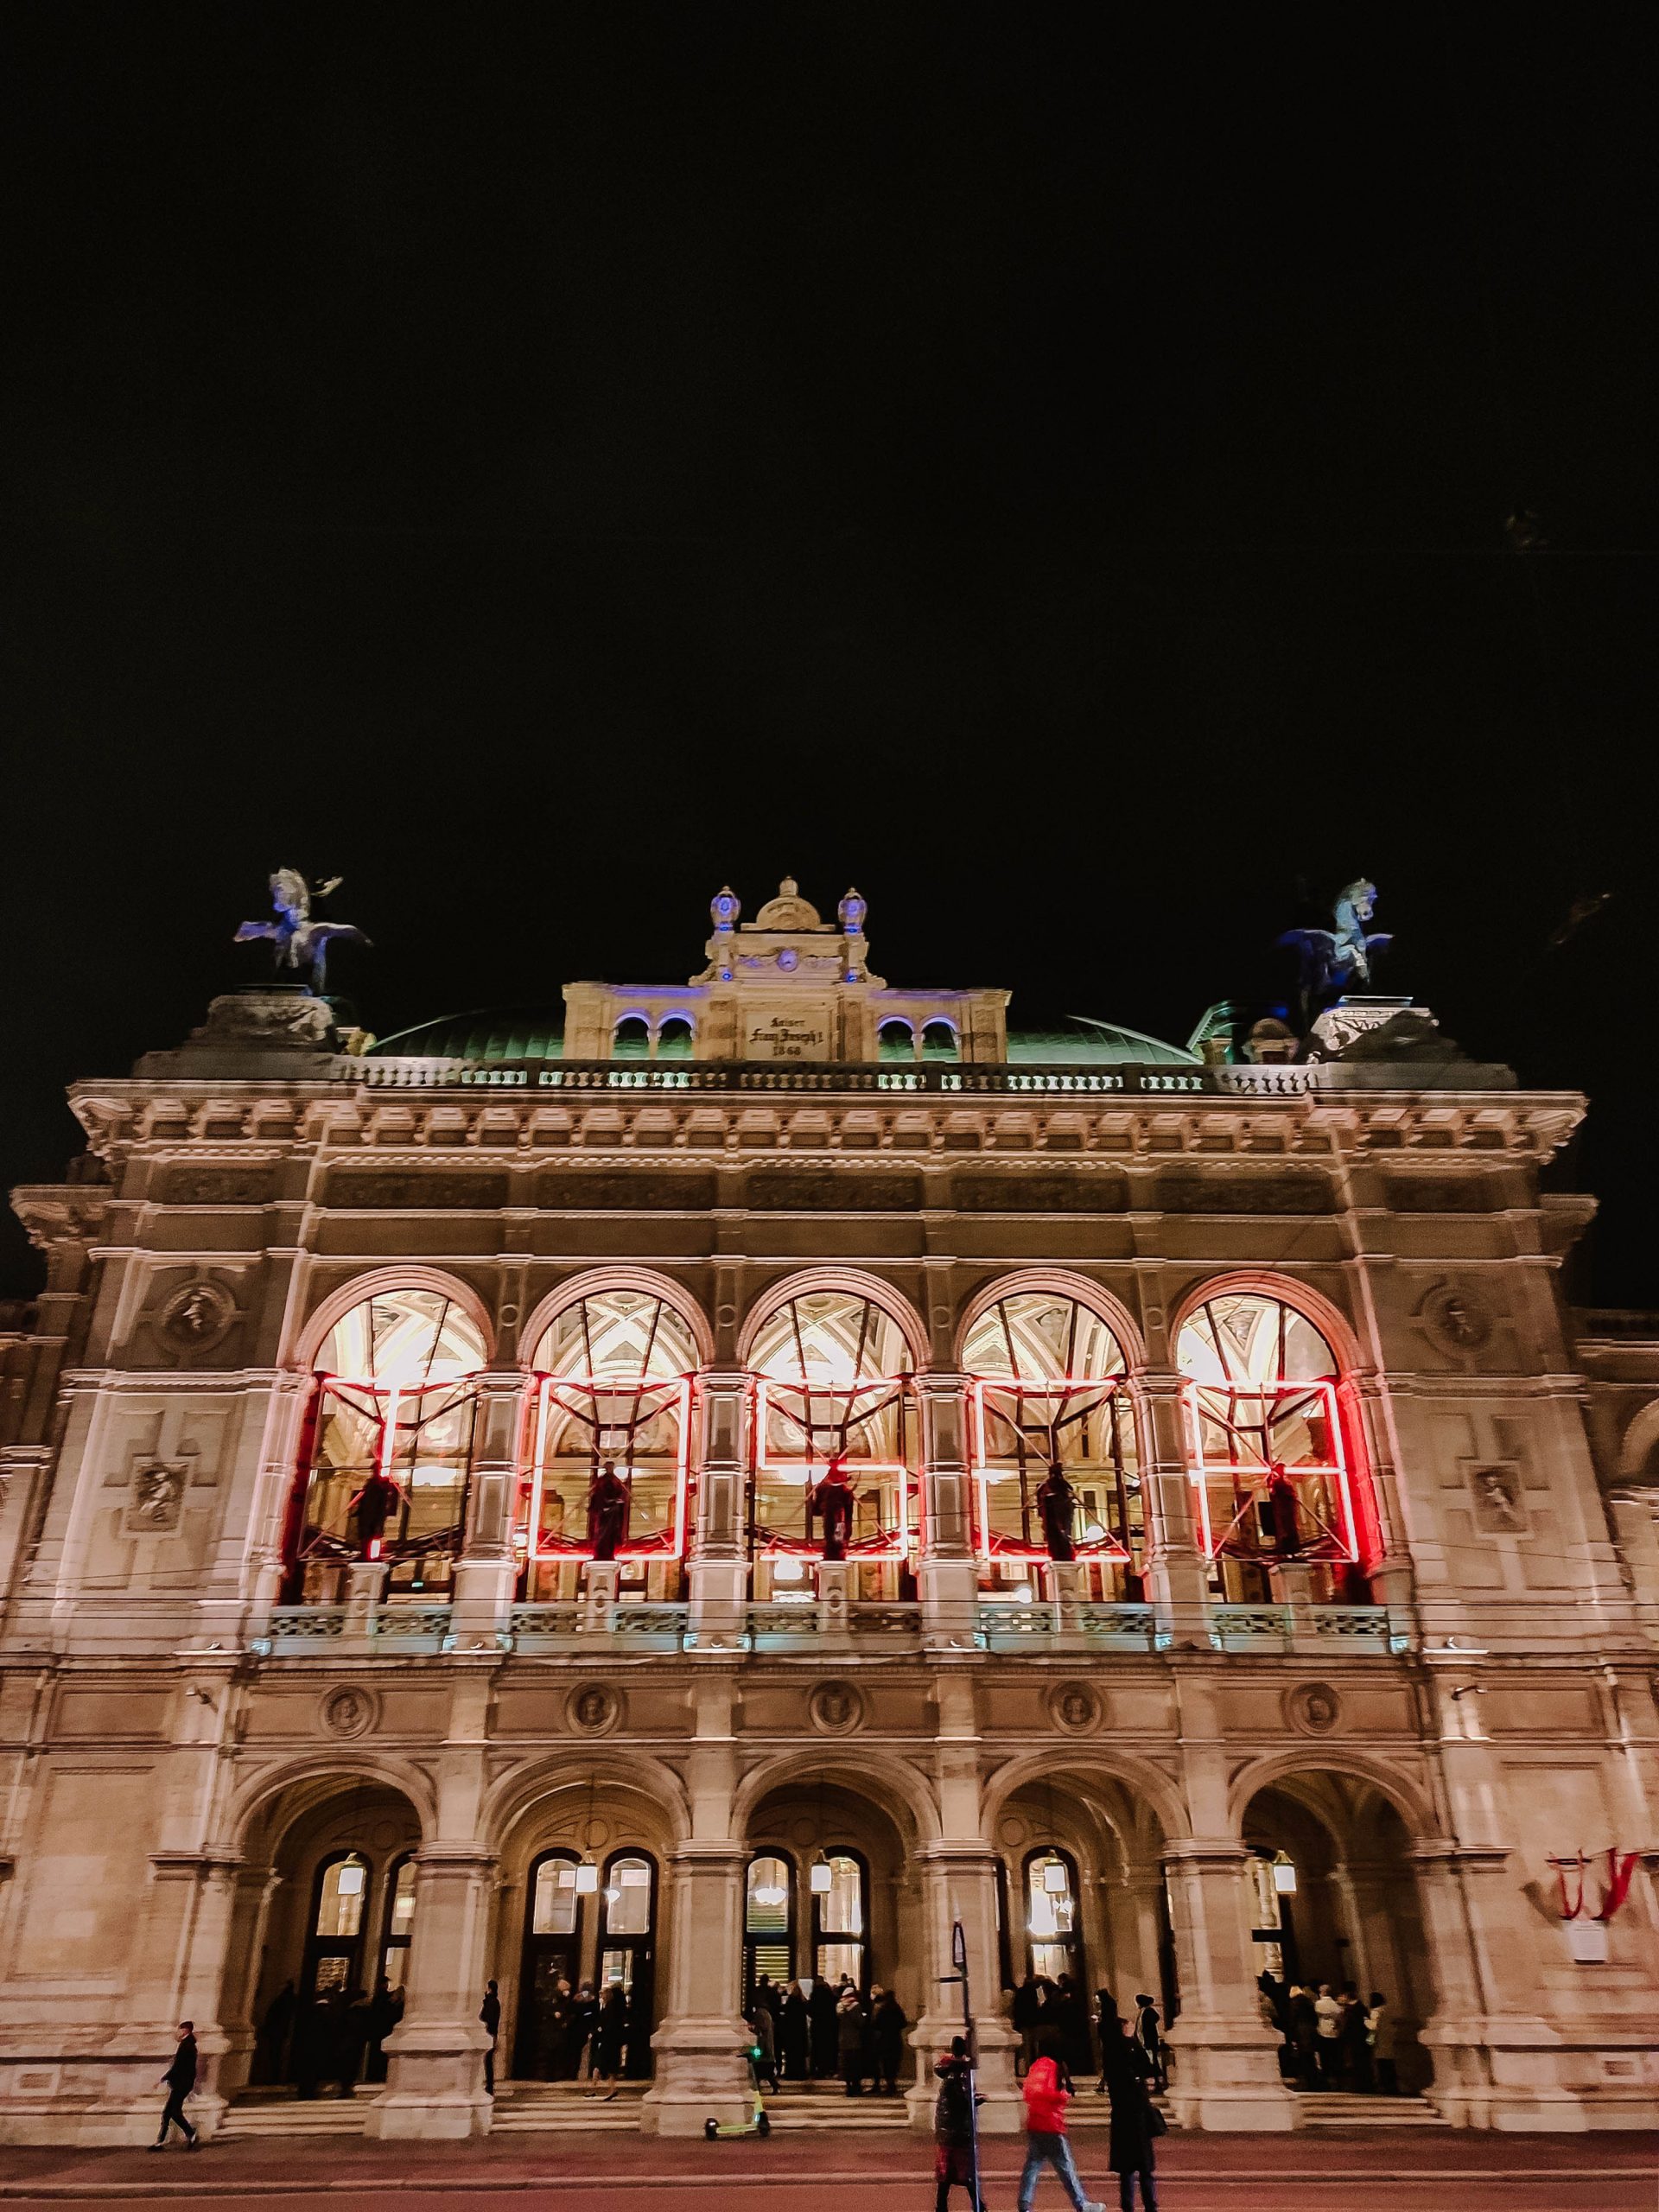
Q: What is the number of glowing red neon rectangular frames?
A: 5